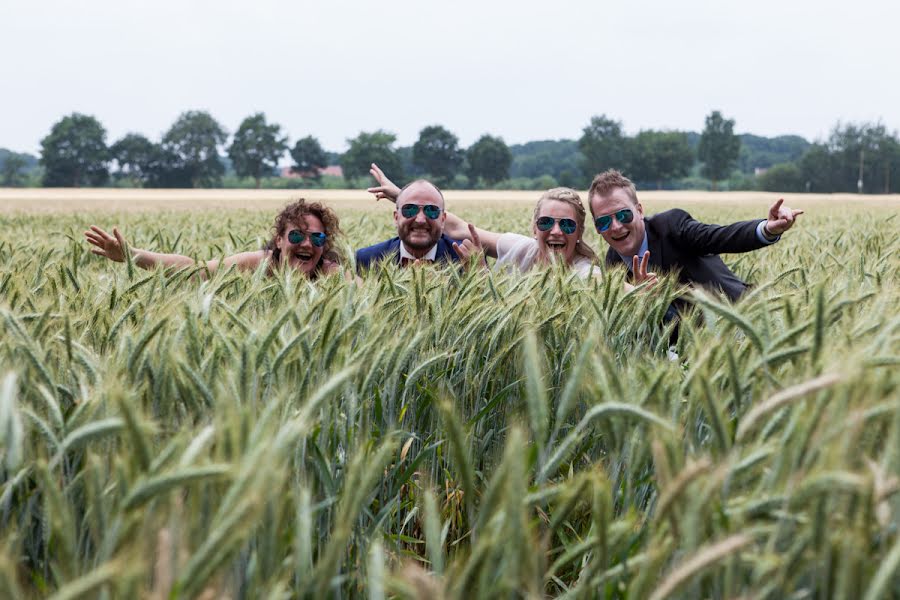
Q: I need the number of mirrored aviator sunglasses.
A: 4